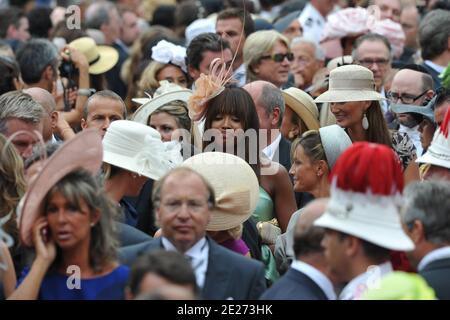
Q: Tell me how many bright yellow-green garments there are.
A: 1